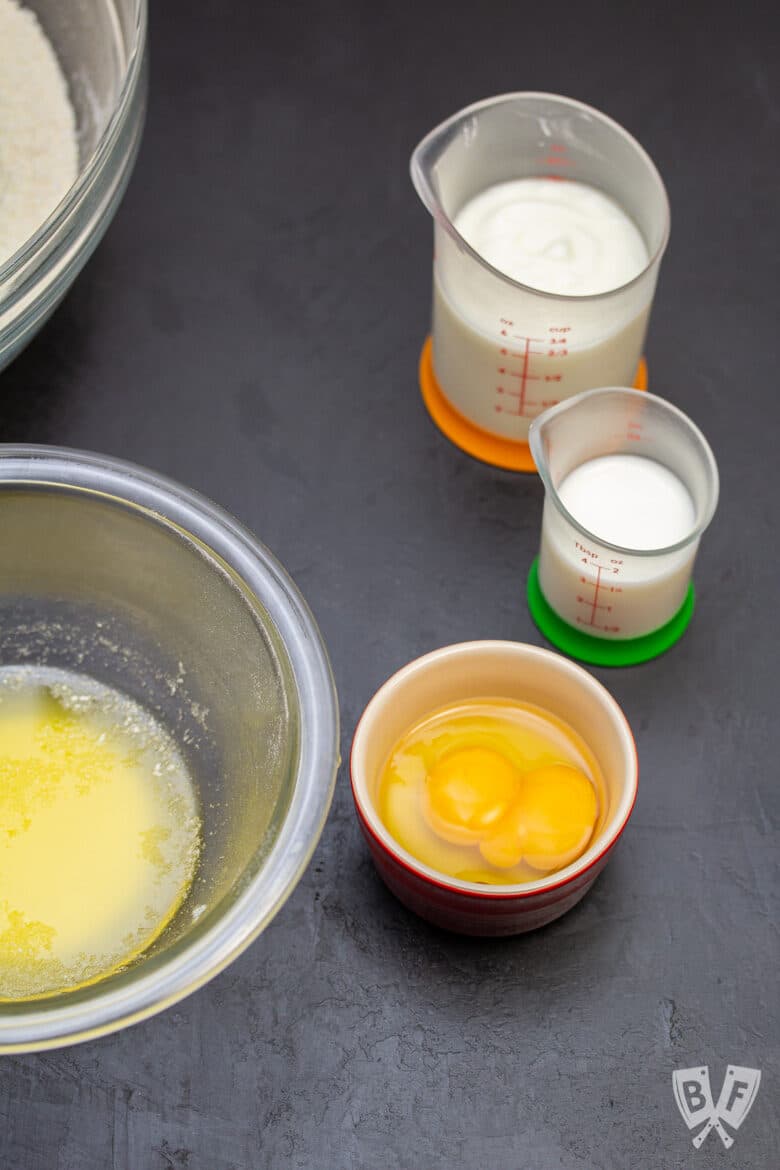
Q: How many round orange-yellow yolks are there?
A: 2